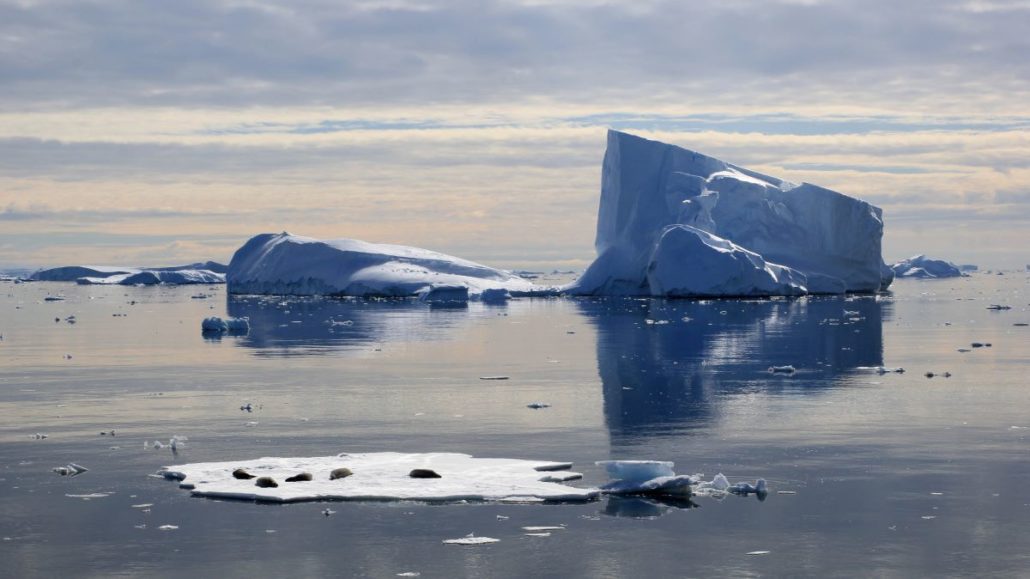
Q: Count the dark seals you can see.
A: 5